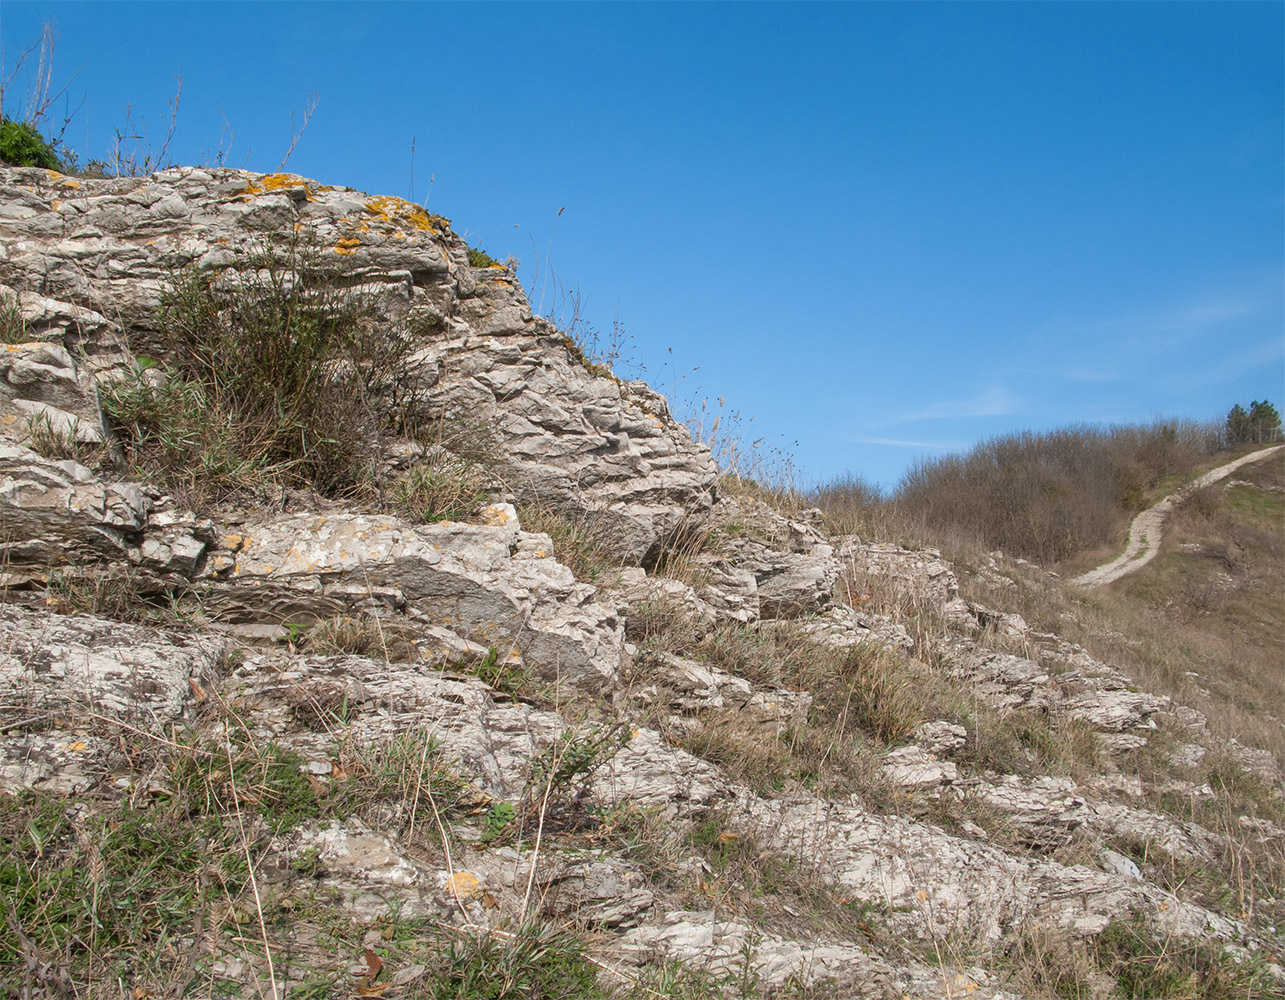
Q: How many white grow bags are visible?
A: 0